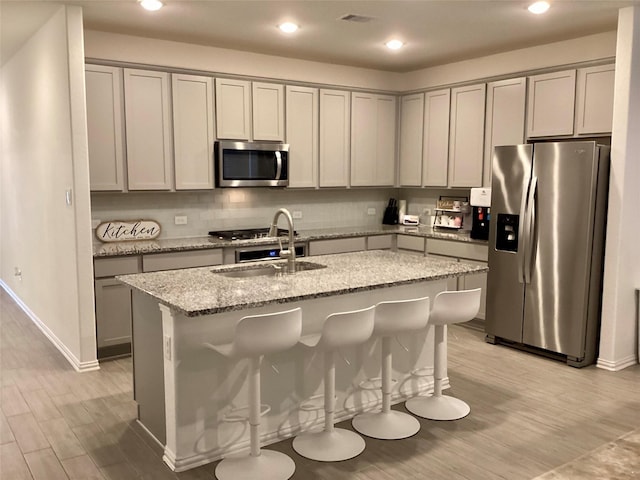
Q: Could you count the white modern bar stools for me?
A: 4